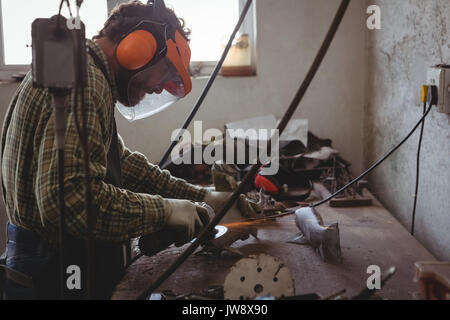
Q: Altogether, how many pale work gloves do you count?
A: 2